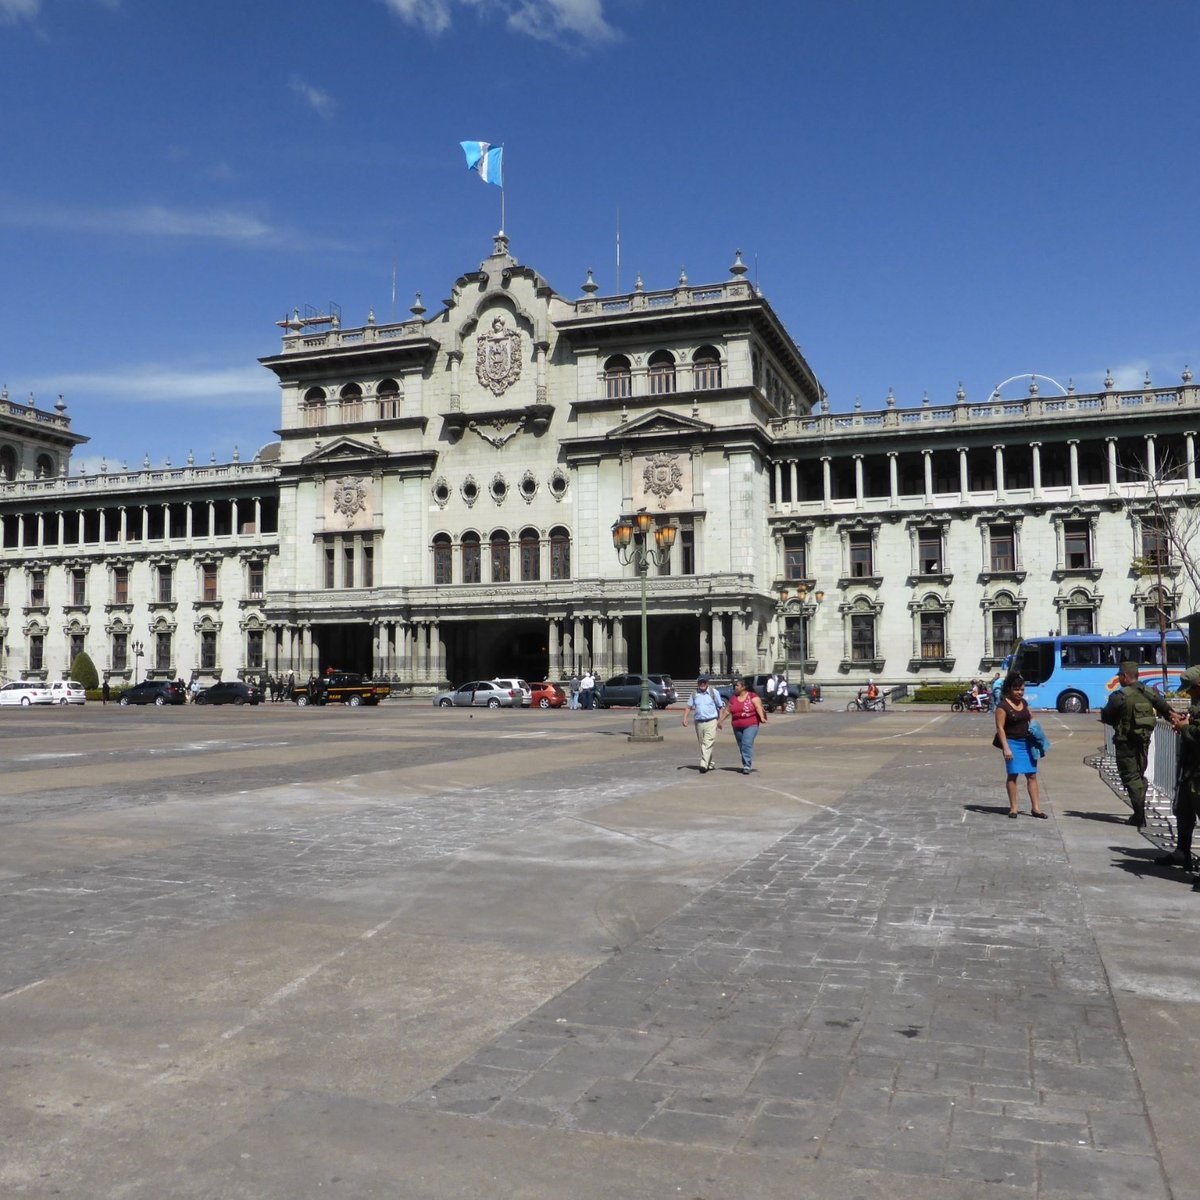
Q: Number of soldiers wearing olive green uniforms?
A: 2